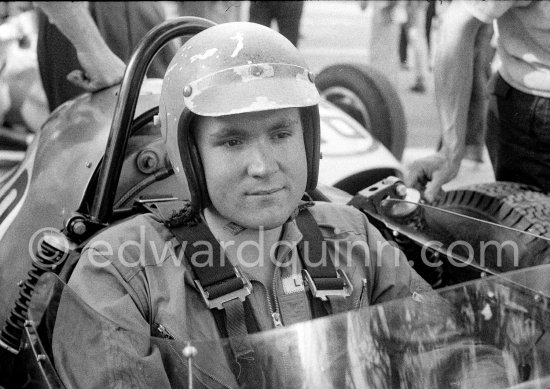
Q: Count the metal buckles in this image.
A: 2